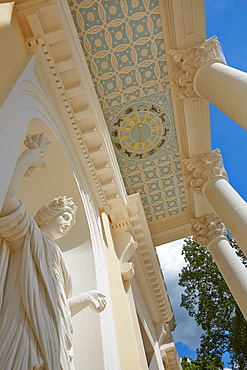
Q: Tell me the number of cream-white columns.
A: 3